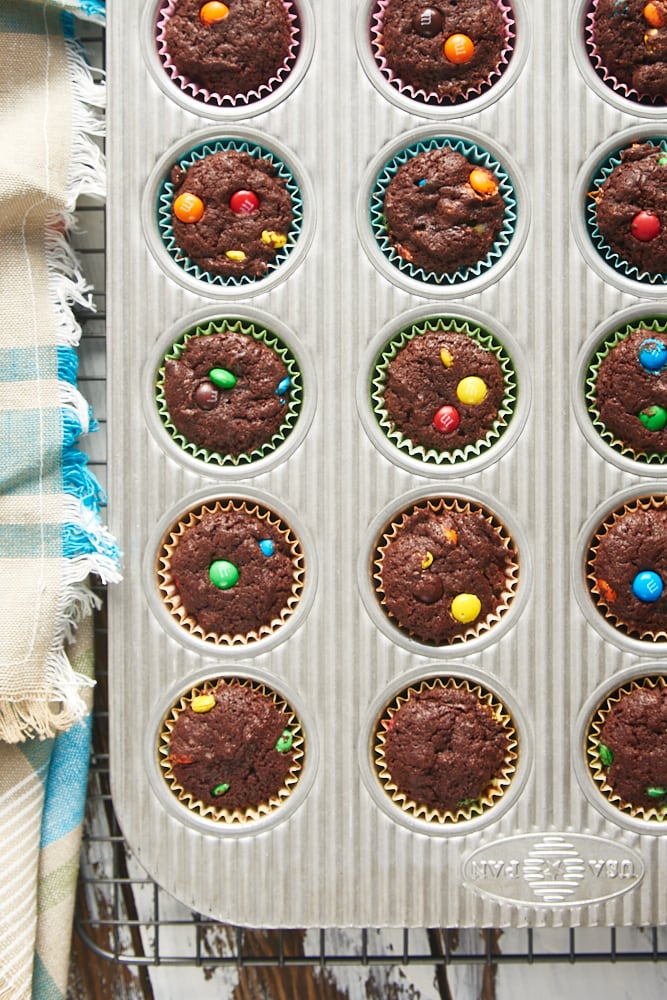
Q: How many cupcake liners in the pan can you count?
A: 15